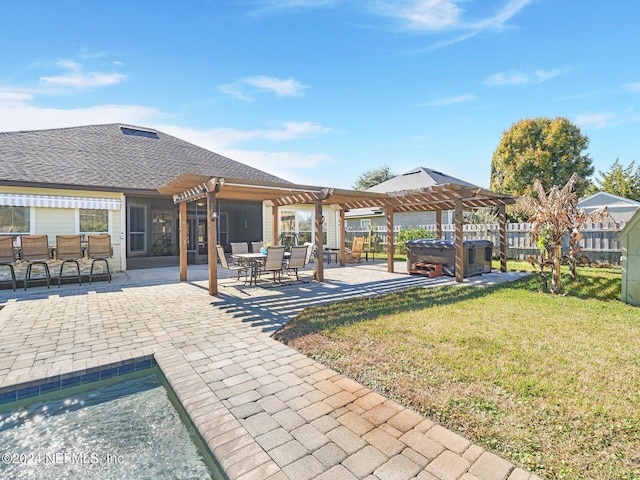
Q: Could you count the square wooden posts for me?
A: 9